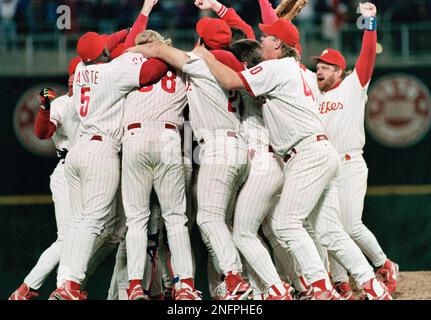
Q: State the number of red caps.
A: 5